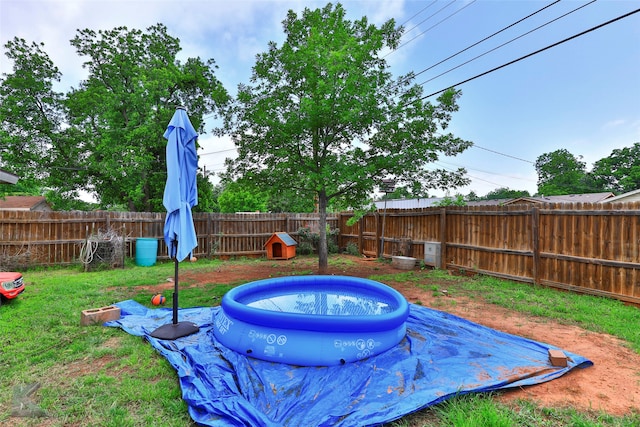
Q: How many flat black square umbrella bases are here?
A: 1